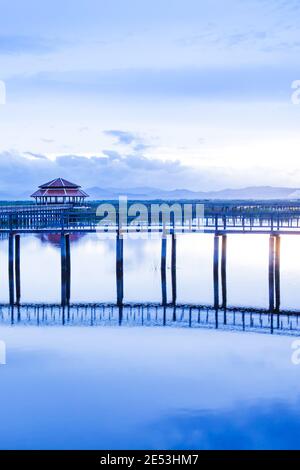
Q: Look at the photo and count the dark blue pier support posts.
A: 11